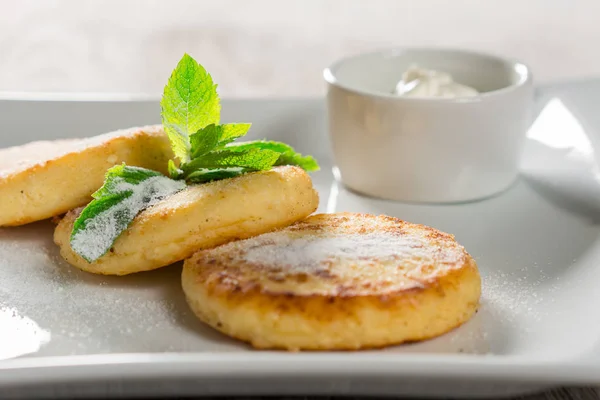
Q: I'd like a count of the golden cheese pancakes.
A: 3